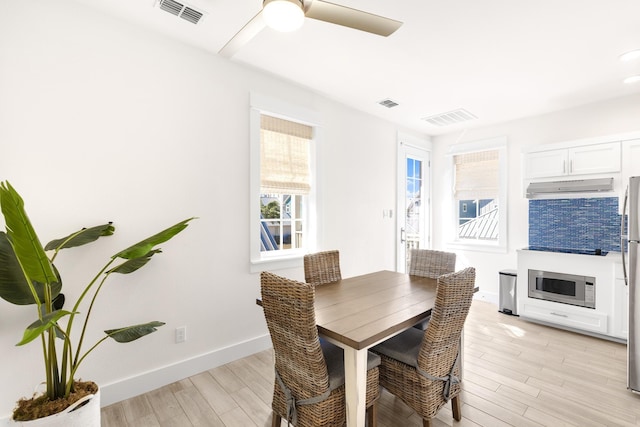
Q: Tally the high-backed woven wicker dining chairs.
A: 4